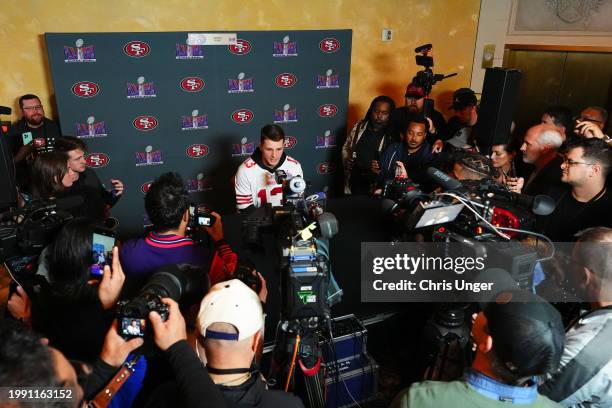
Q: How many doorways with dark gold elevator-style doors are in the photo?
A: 1